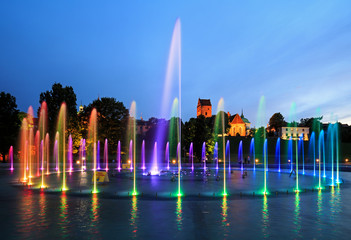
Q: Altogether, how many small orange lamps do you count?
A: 8